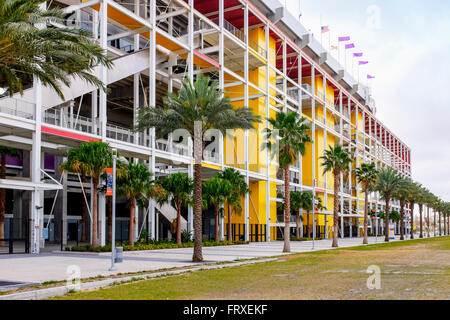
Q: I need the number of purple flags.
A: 5